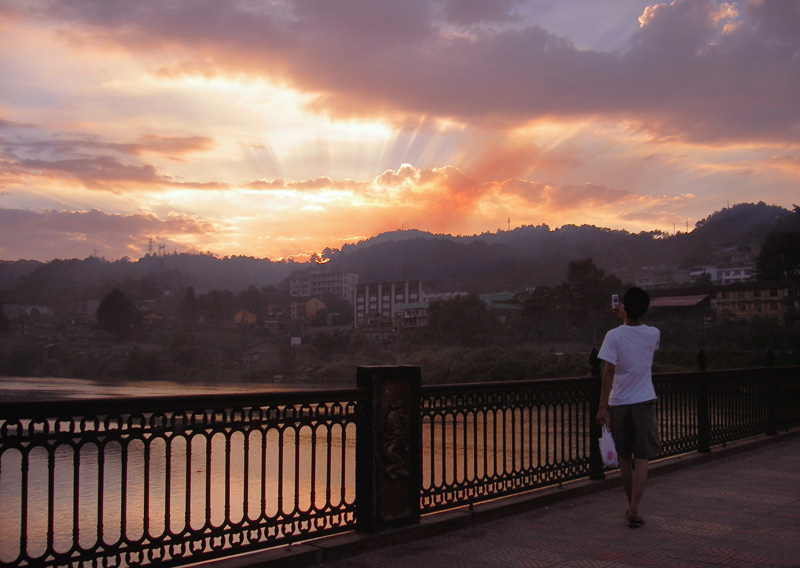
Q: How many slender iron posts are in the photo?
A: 3